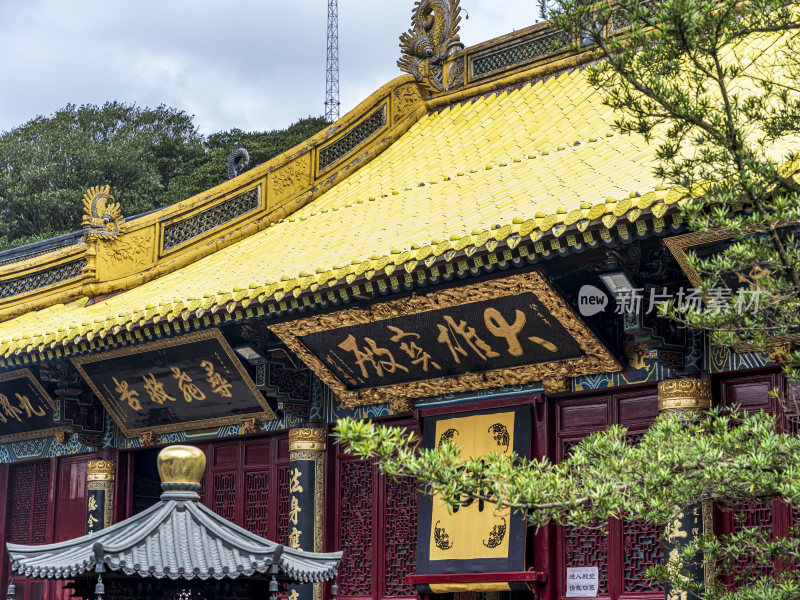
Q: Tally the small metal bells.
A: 4